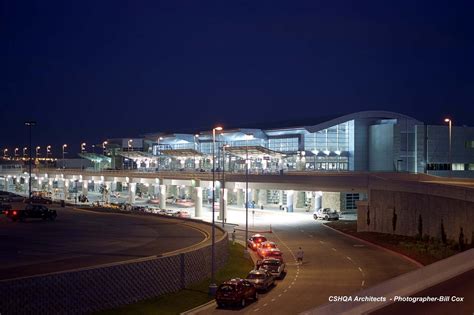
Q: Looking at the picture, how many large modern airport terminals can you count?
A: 1